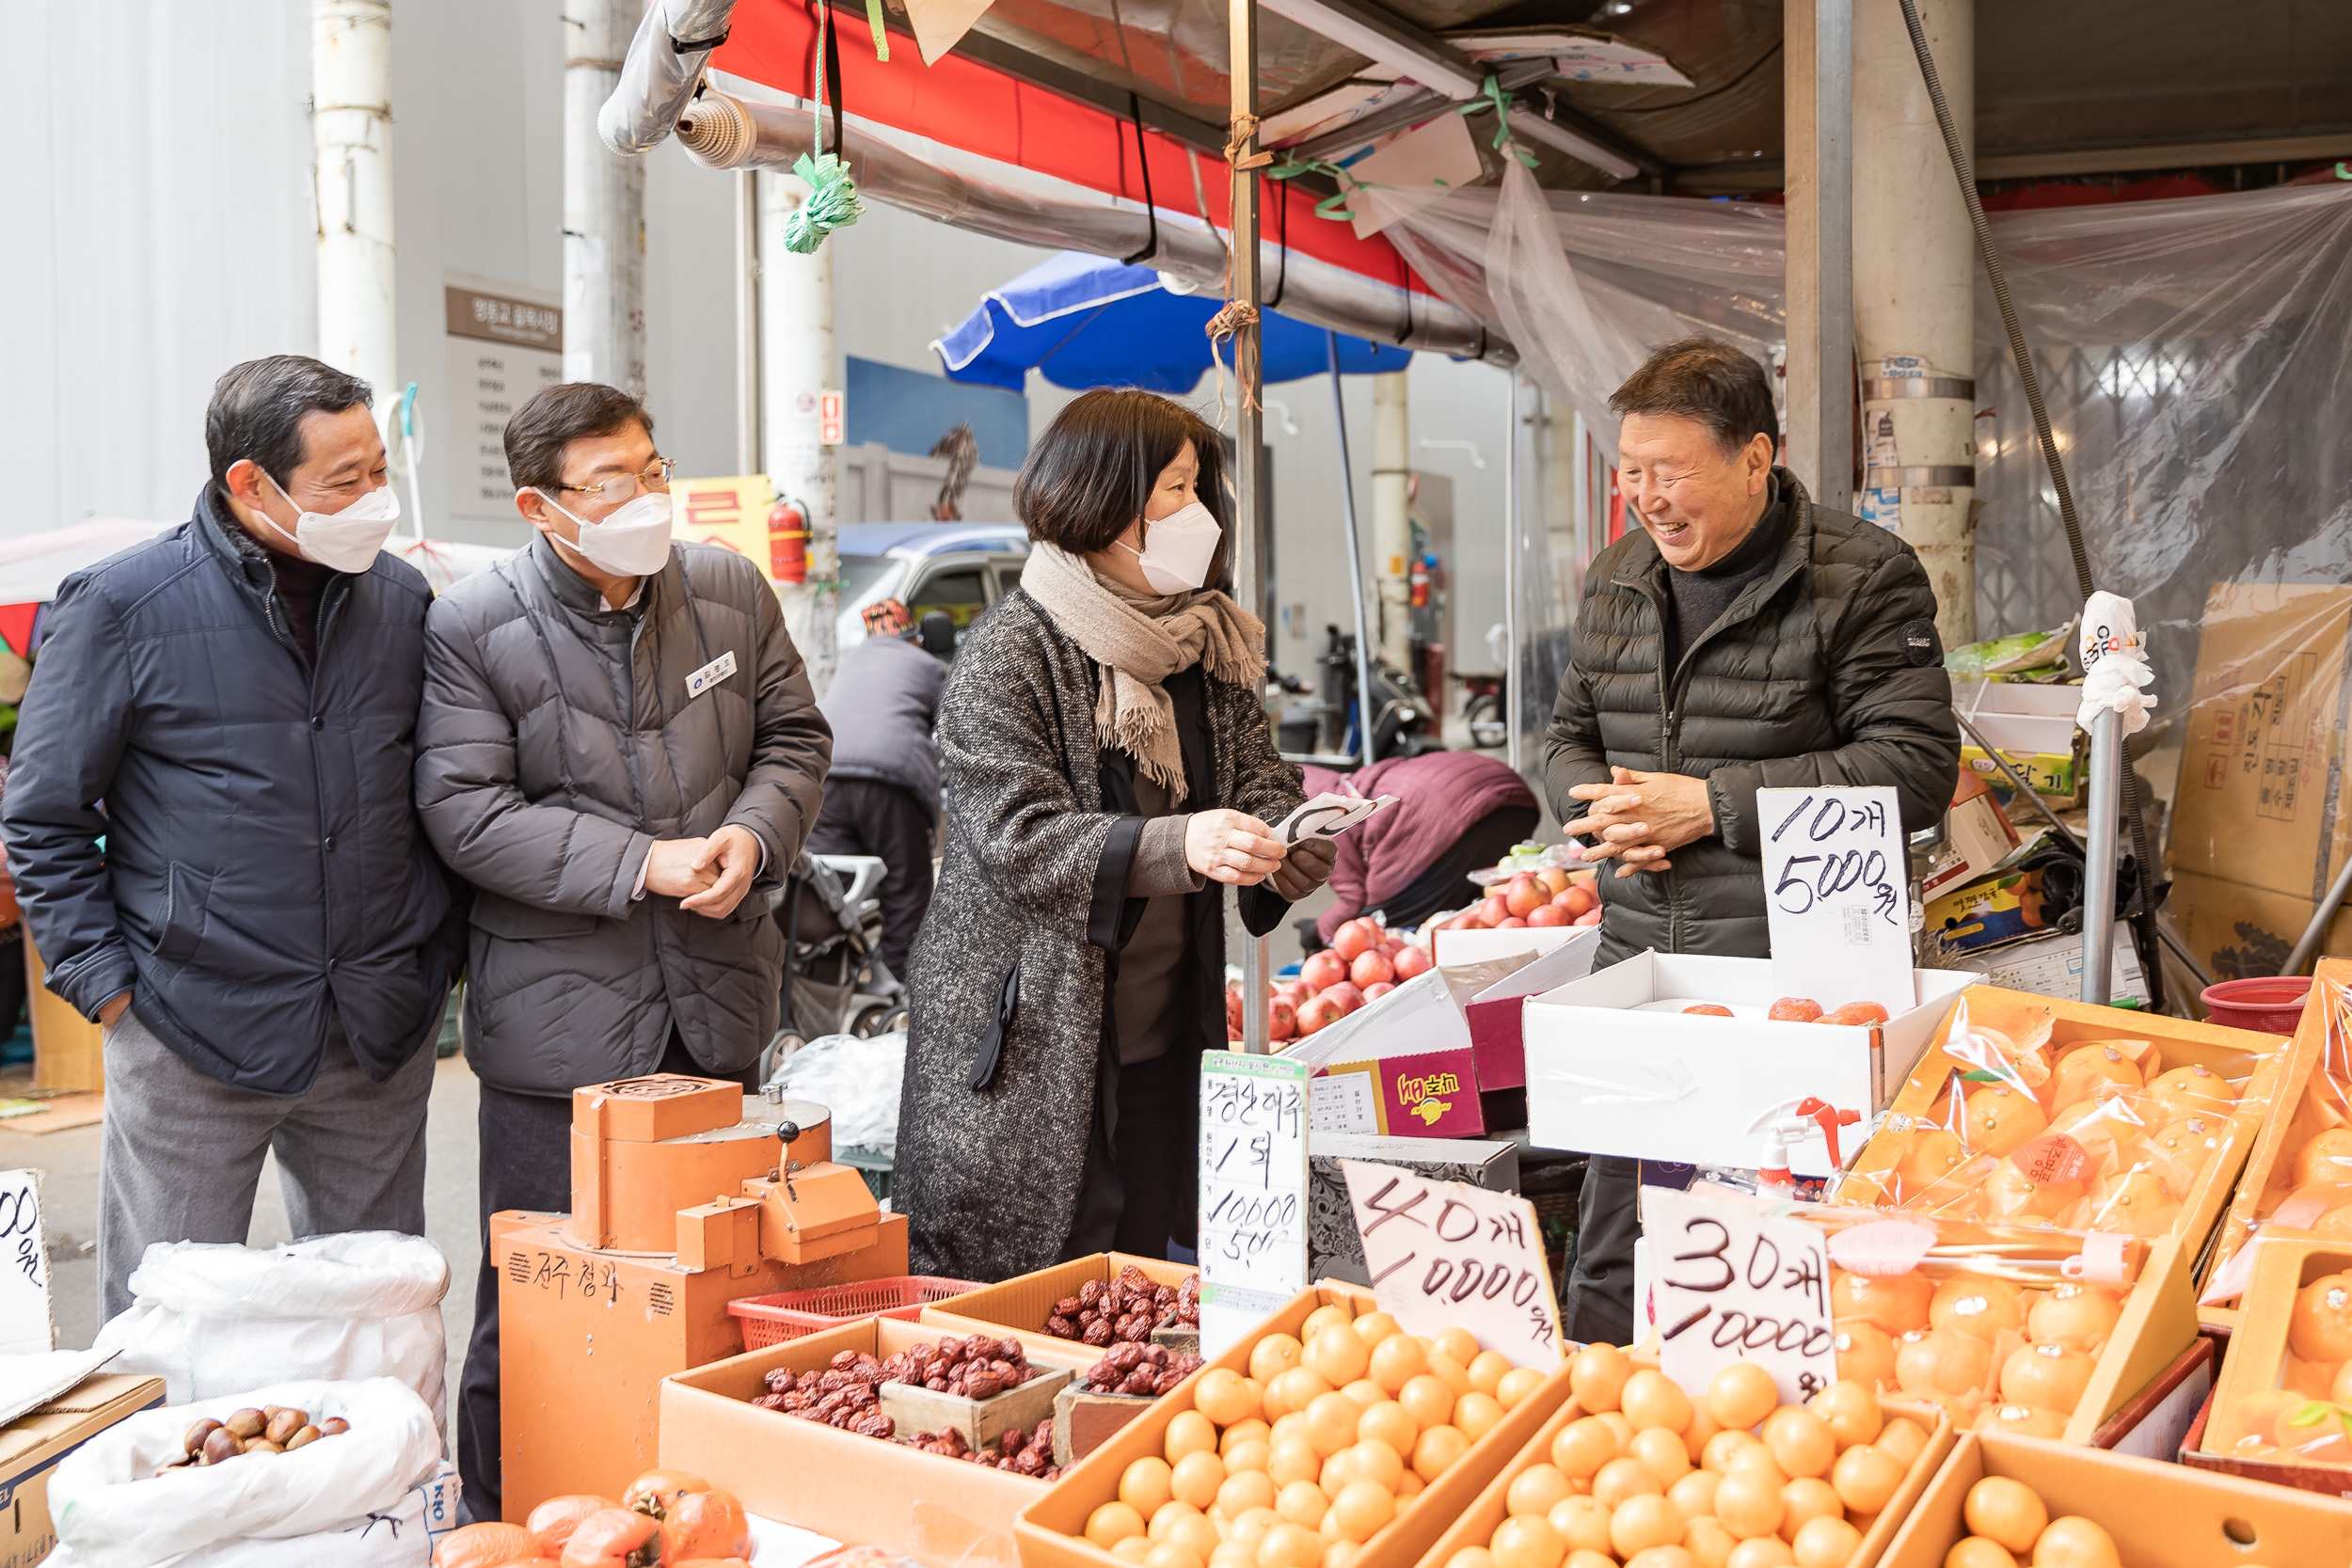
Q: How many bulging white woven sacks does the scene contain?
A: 2